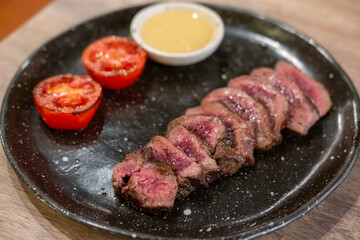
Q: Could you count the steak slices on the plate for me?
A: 9